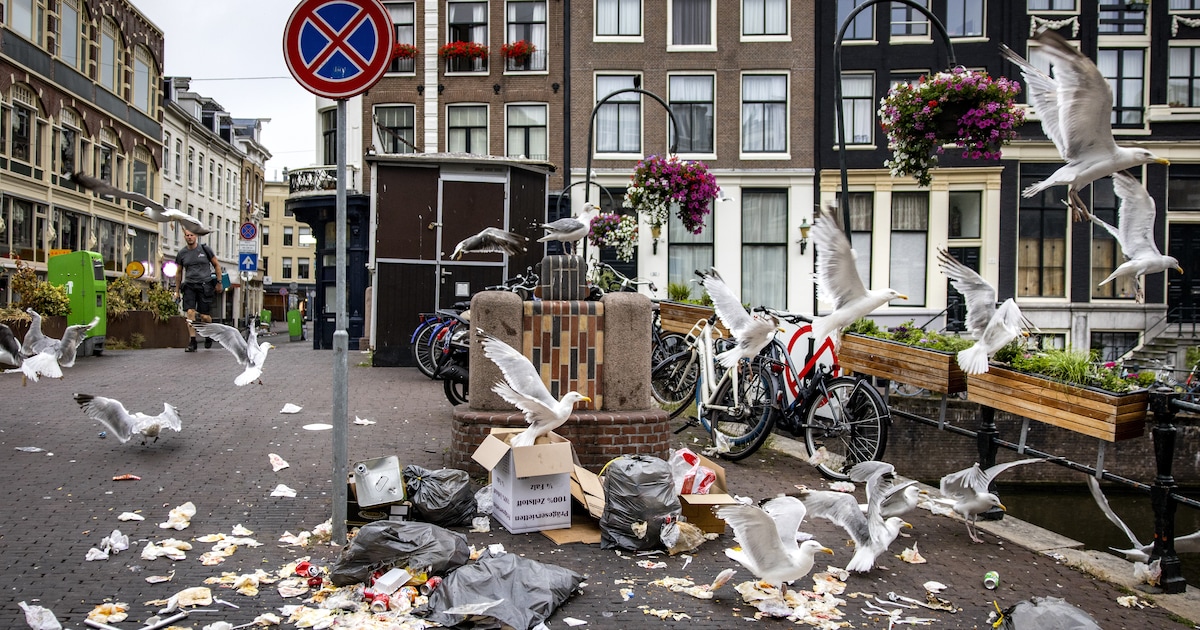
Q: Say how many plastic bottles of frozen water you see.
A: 0